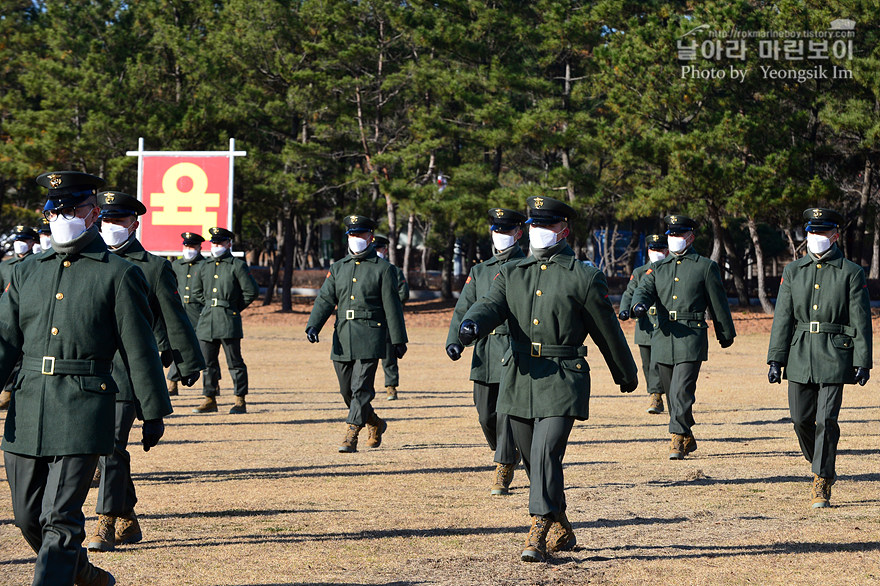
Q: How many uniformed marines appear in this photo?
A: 14